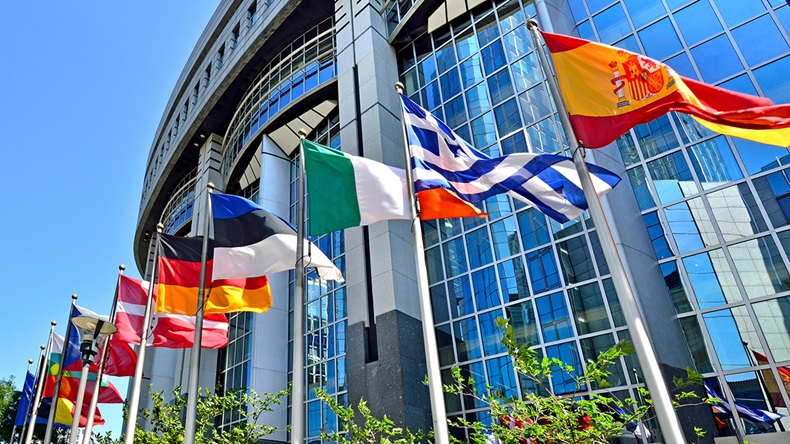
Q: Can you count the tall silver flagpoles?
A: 10